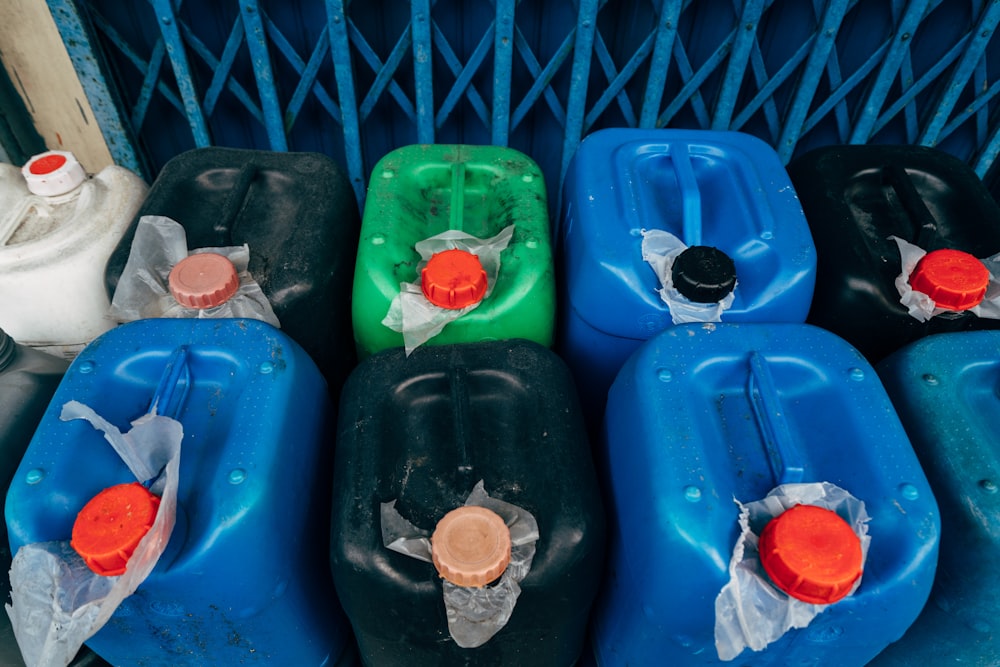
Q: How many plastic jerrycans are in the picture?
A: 10